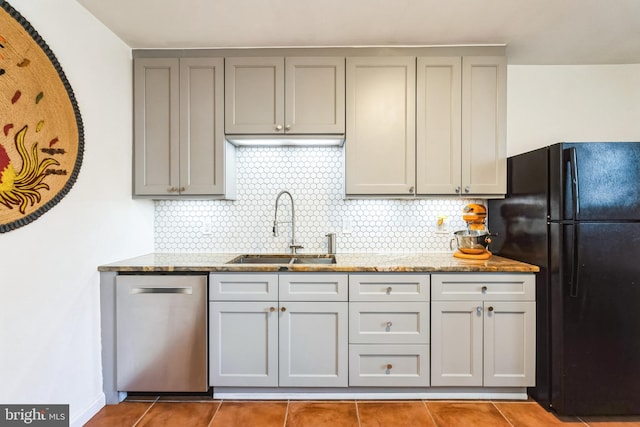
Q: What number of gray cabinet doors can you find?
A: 11